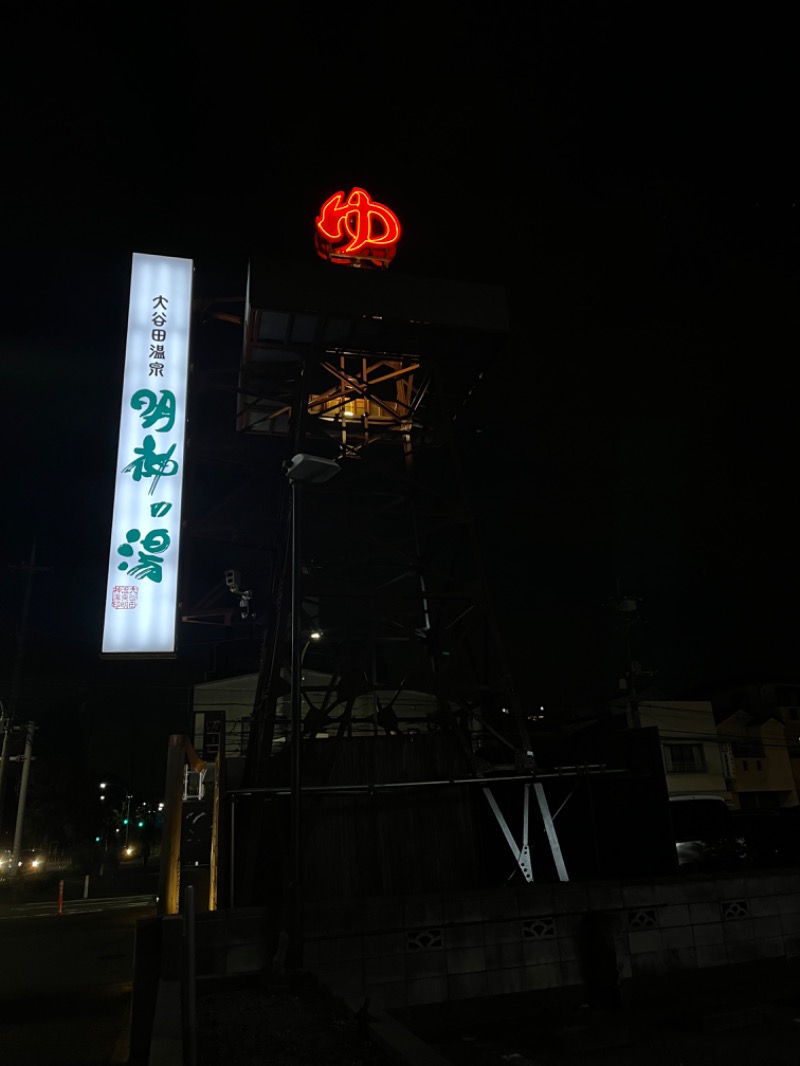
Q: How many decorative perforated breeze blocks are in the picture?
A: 4